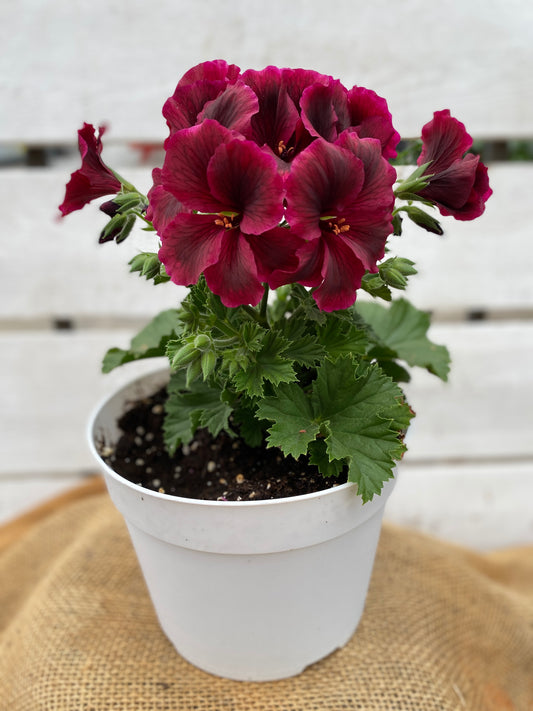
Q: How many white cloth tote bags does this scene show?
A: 0